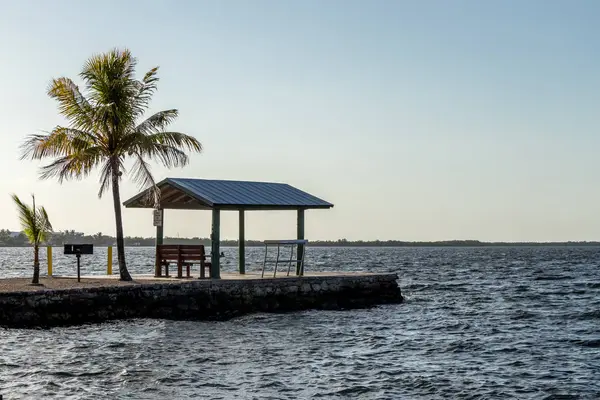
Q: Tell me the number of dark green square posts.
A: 4